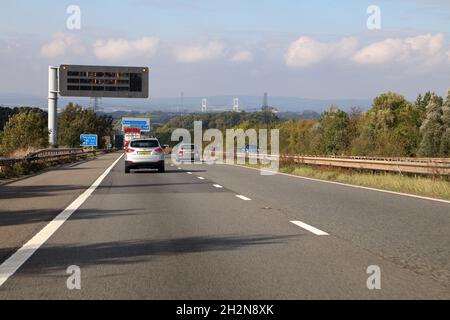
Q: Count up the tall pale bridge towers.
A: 2